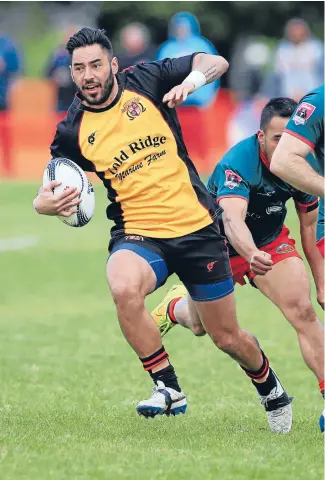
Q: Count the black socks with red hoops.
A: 2